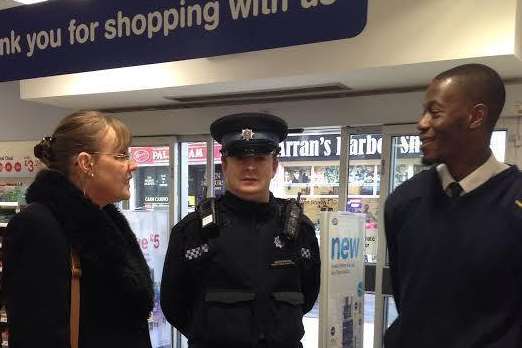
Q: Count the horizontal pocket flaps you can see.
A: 2